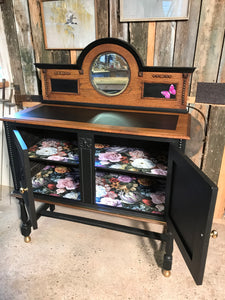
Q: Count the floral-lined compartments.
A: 4